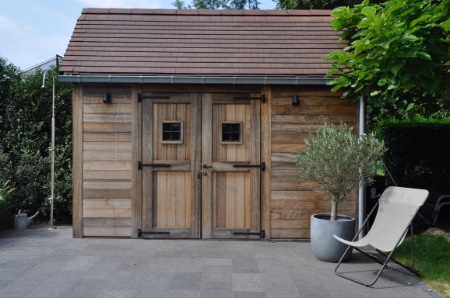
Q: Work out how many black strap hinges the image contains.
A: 6